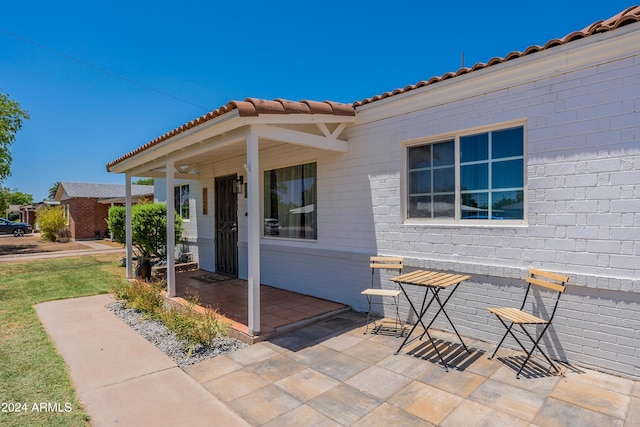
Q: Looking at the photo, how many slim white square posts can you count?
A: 3